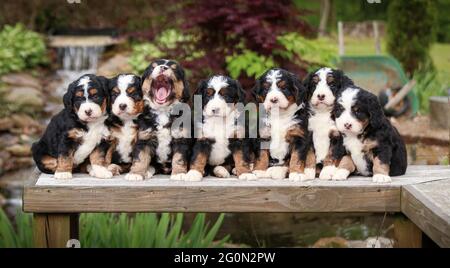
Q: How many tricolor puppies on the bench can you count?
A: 7